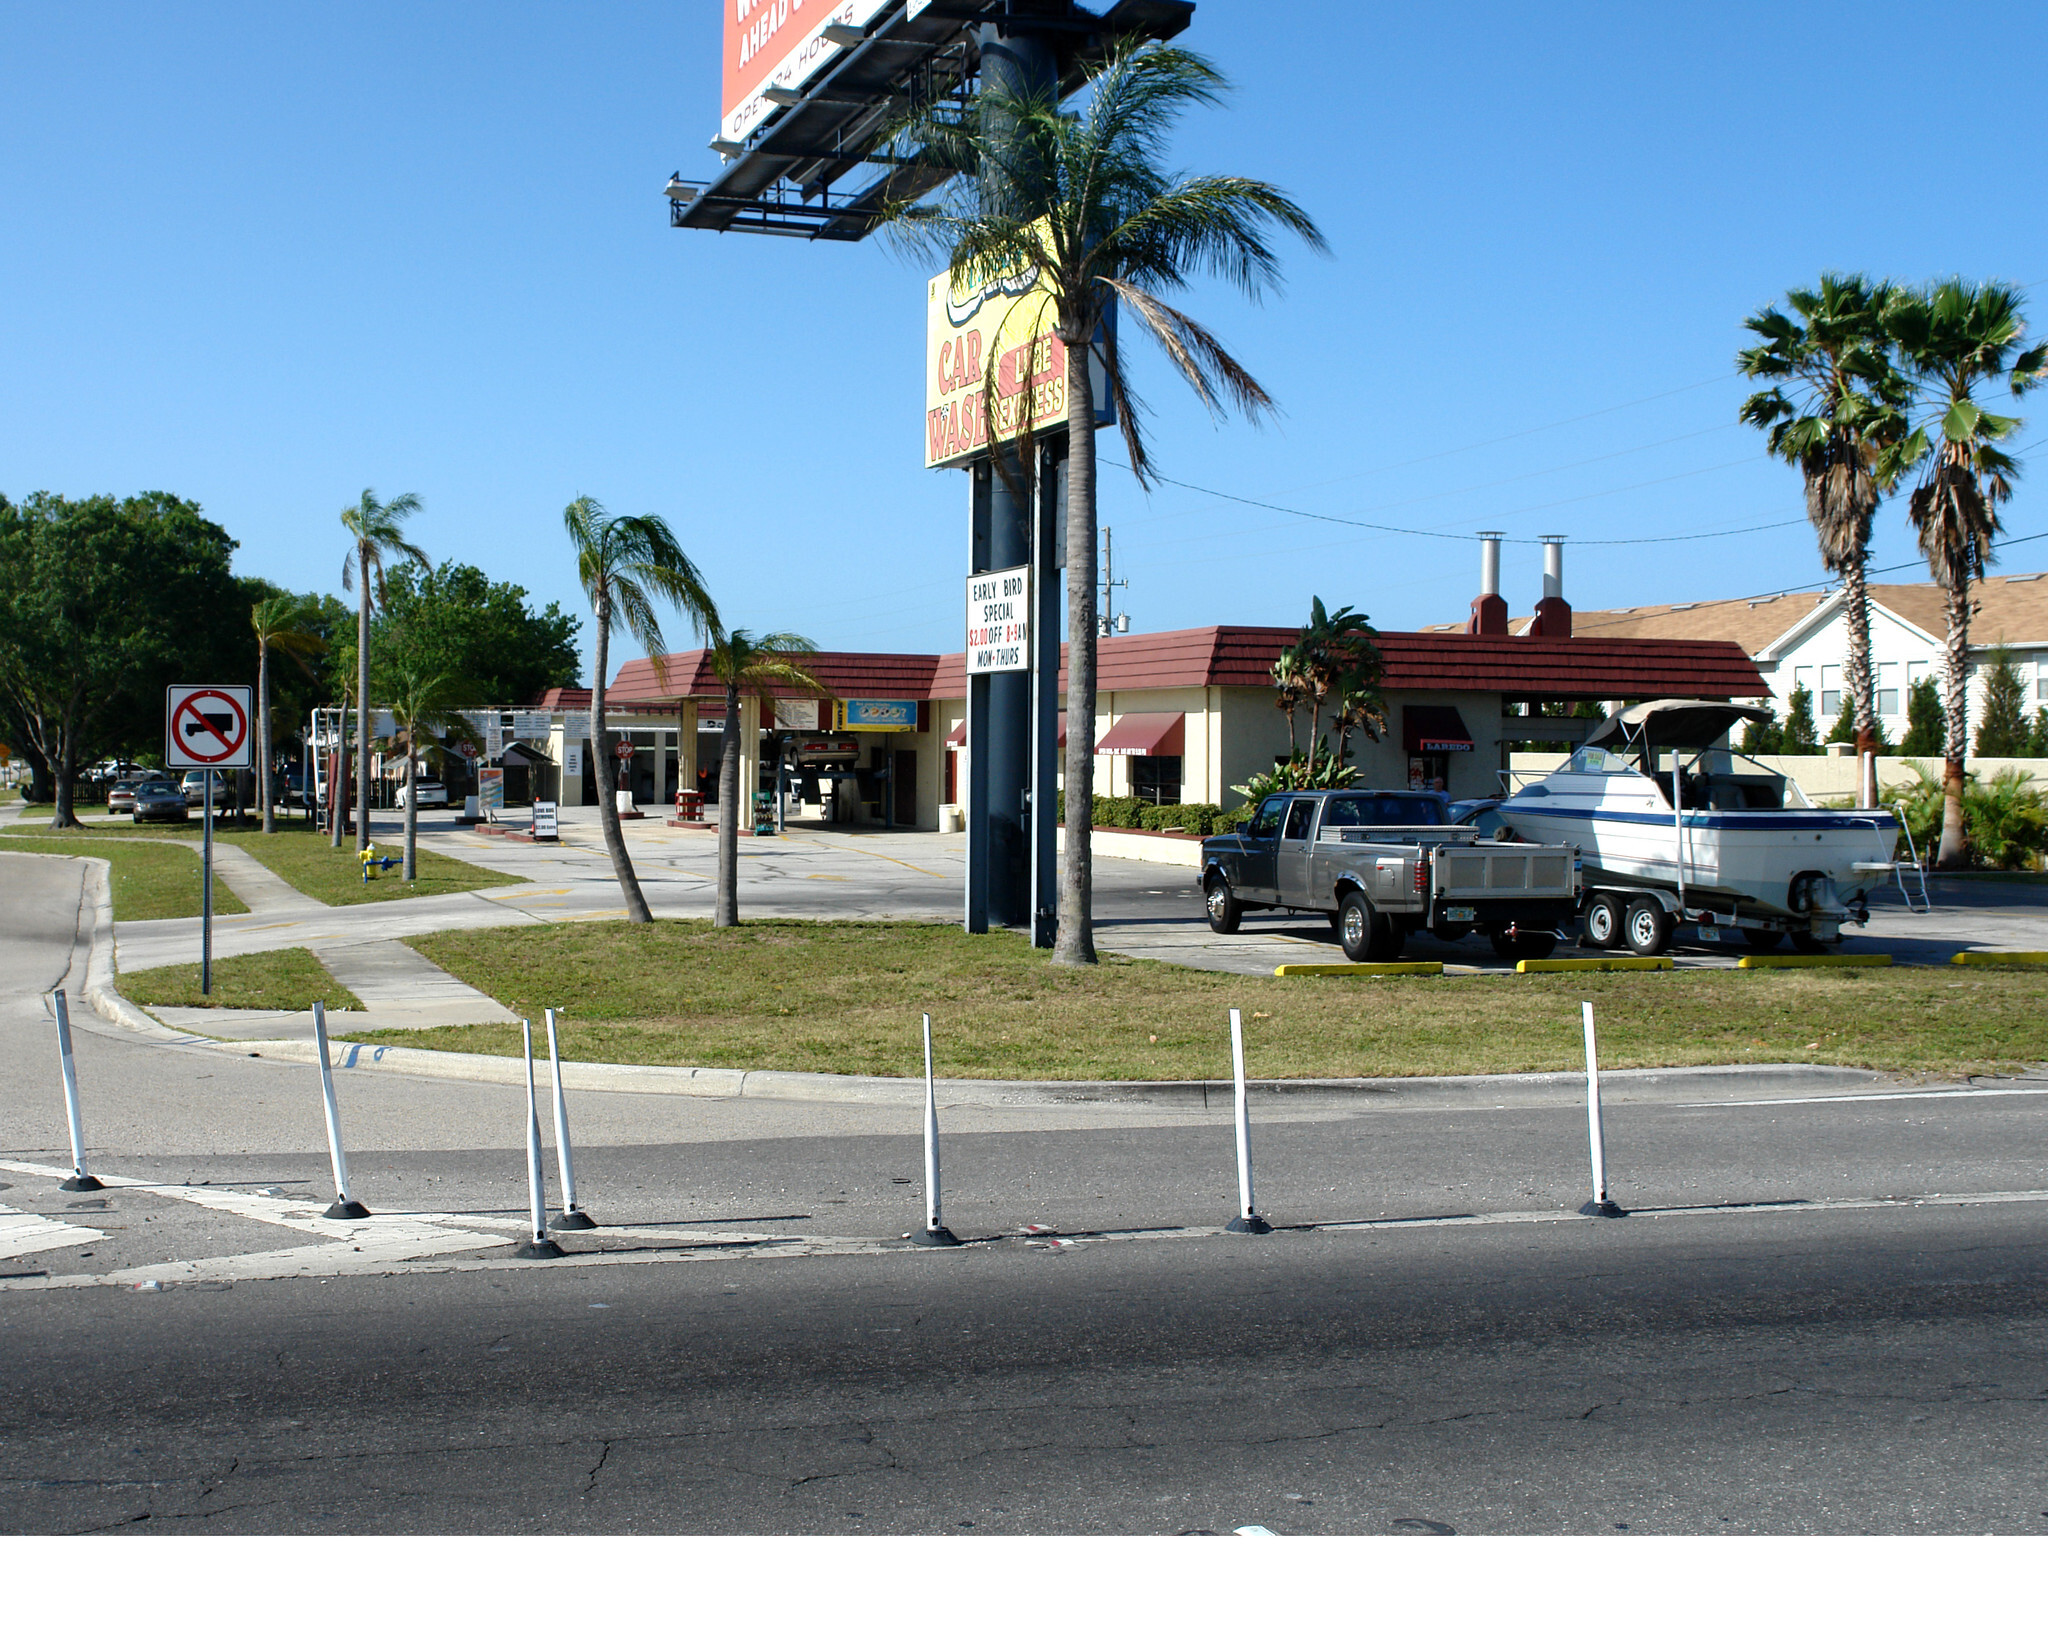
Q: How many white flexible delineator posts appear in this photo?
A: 7